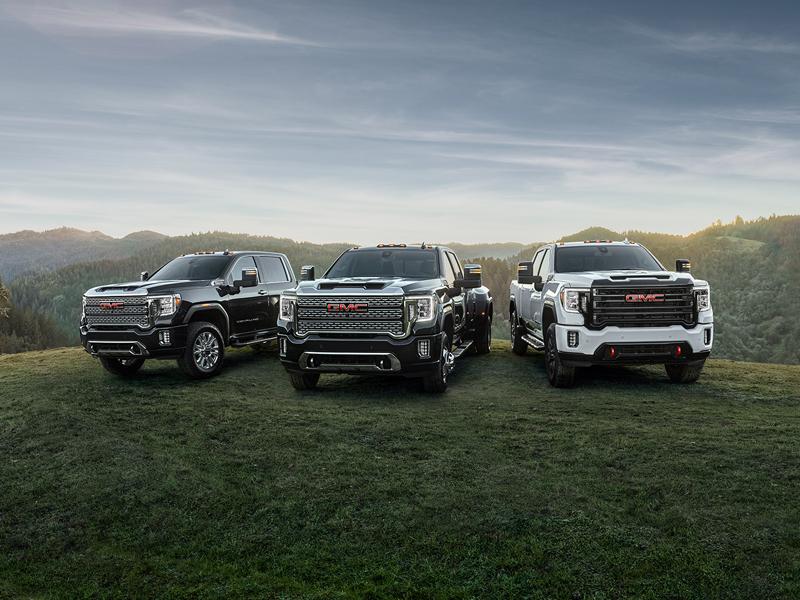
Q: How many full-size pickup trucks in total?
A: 3